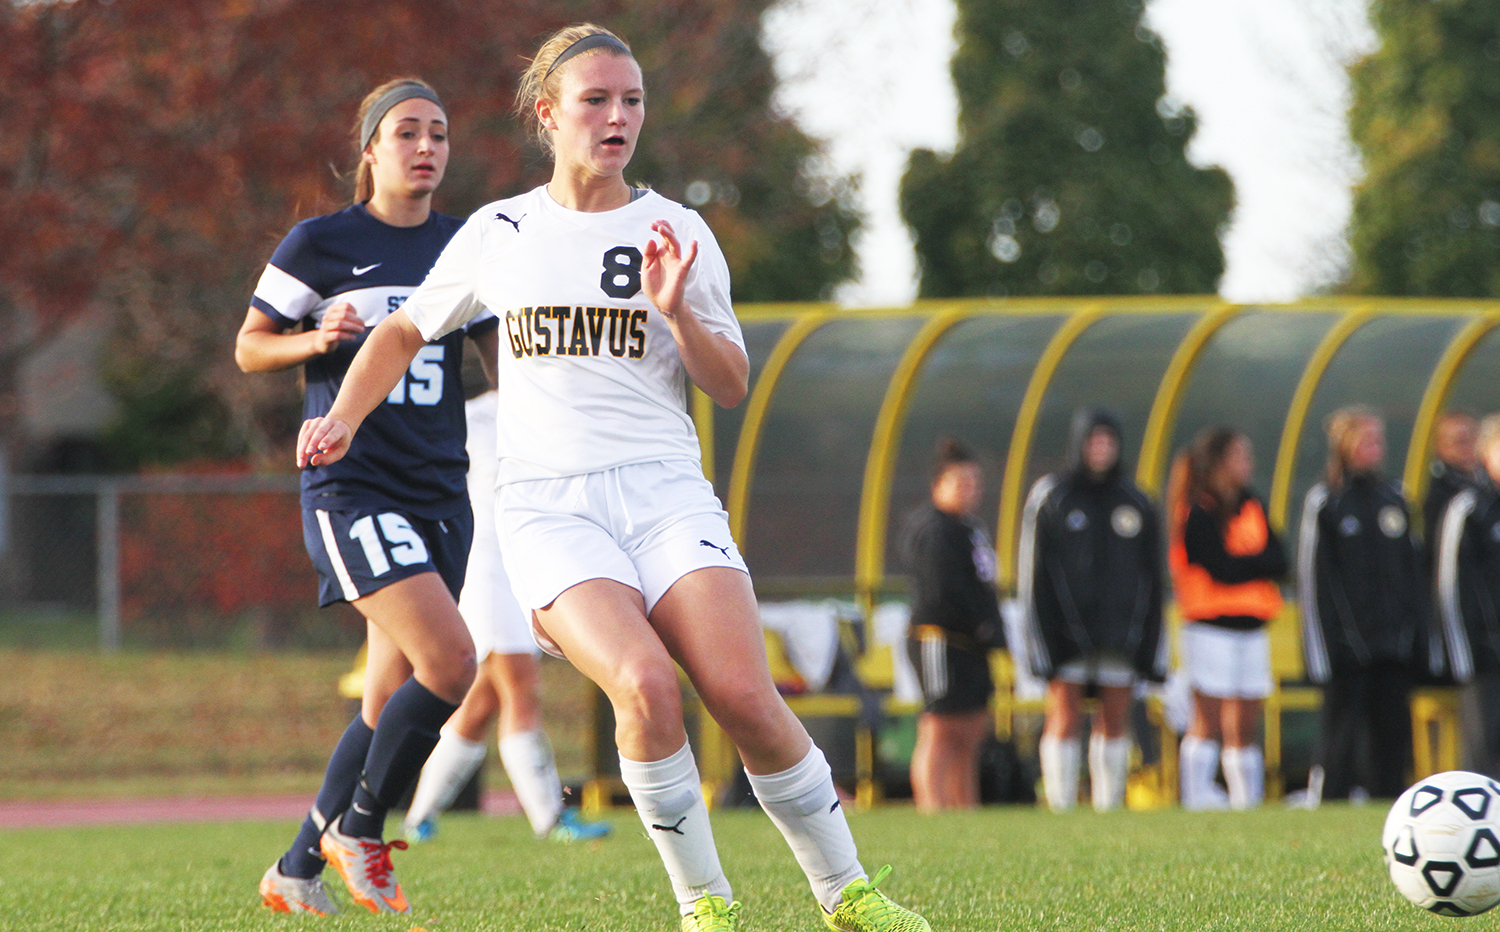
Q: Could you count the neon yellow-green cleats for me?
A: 2